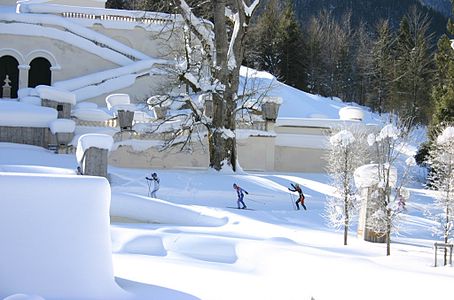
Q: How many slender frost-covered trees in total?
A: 3